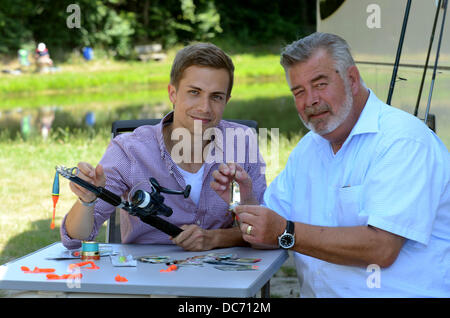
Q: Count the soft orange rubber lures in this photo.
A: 5